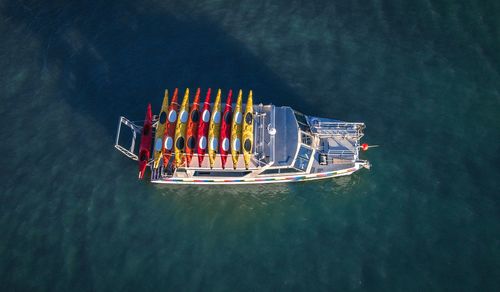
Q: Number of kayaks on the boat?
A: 10